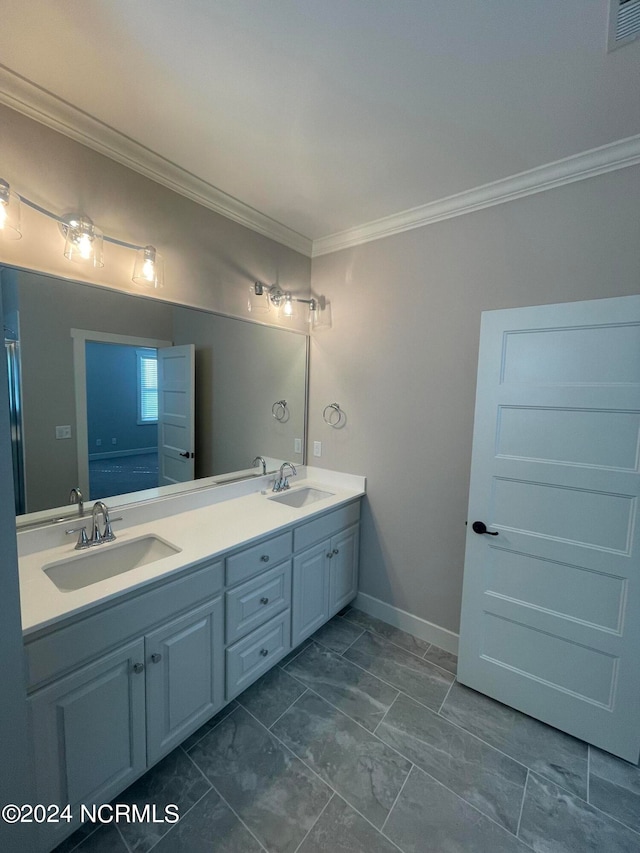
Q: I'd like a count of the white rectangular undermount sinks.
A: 2